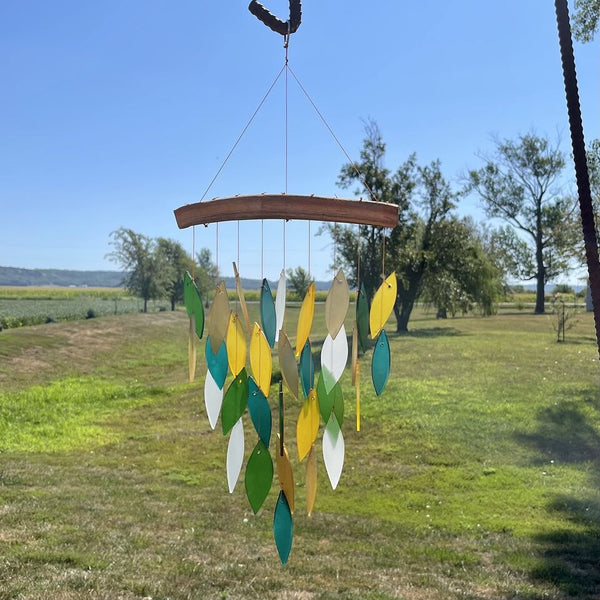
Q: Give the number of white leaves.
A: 5